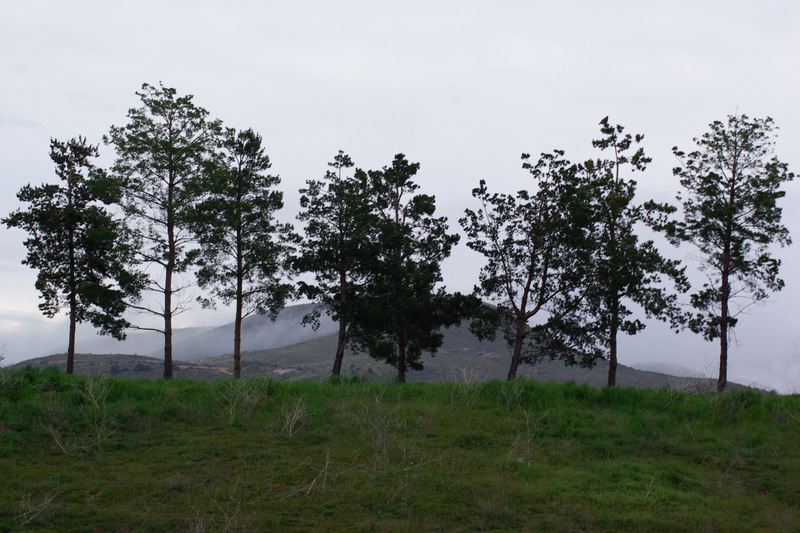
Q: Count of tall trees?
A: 8